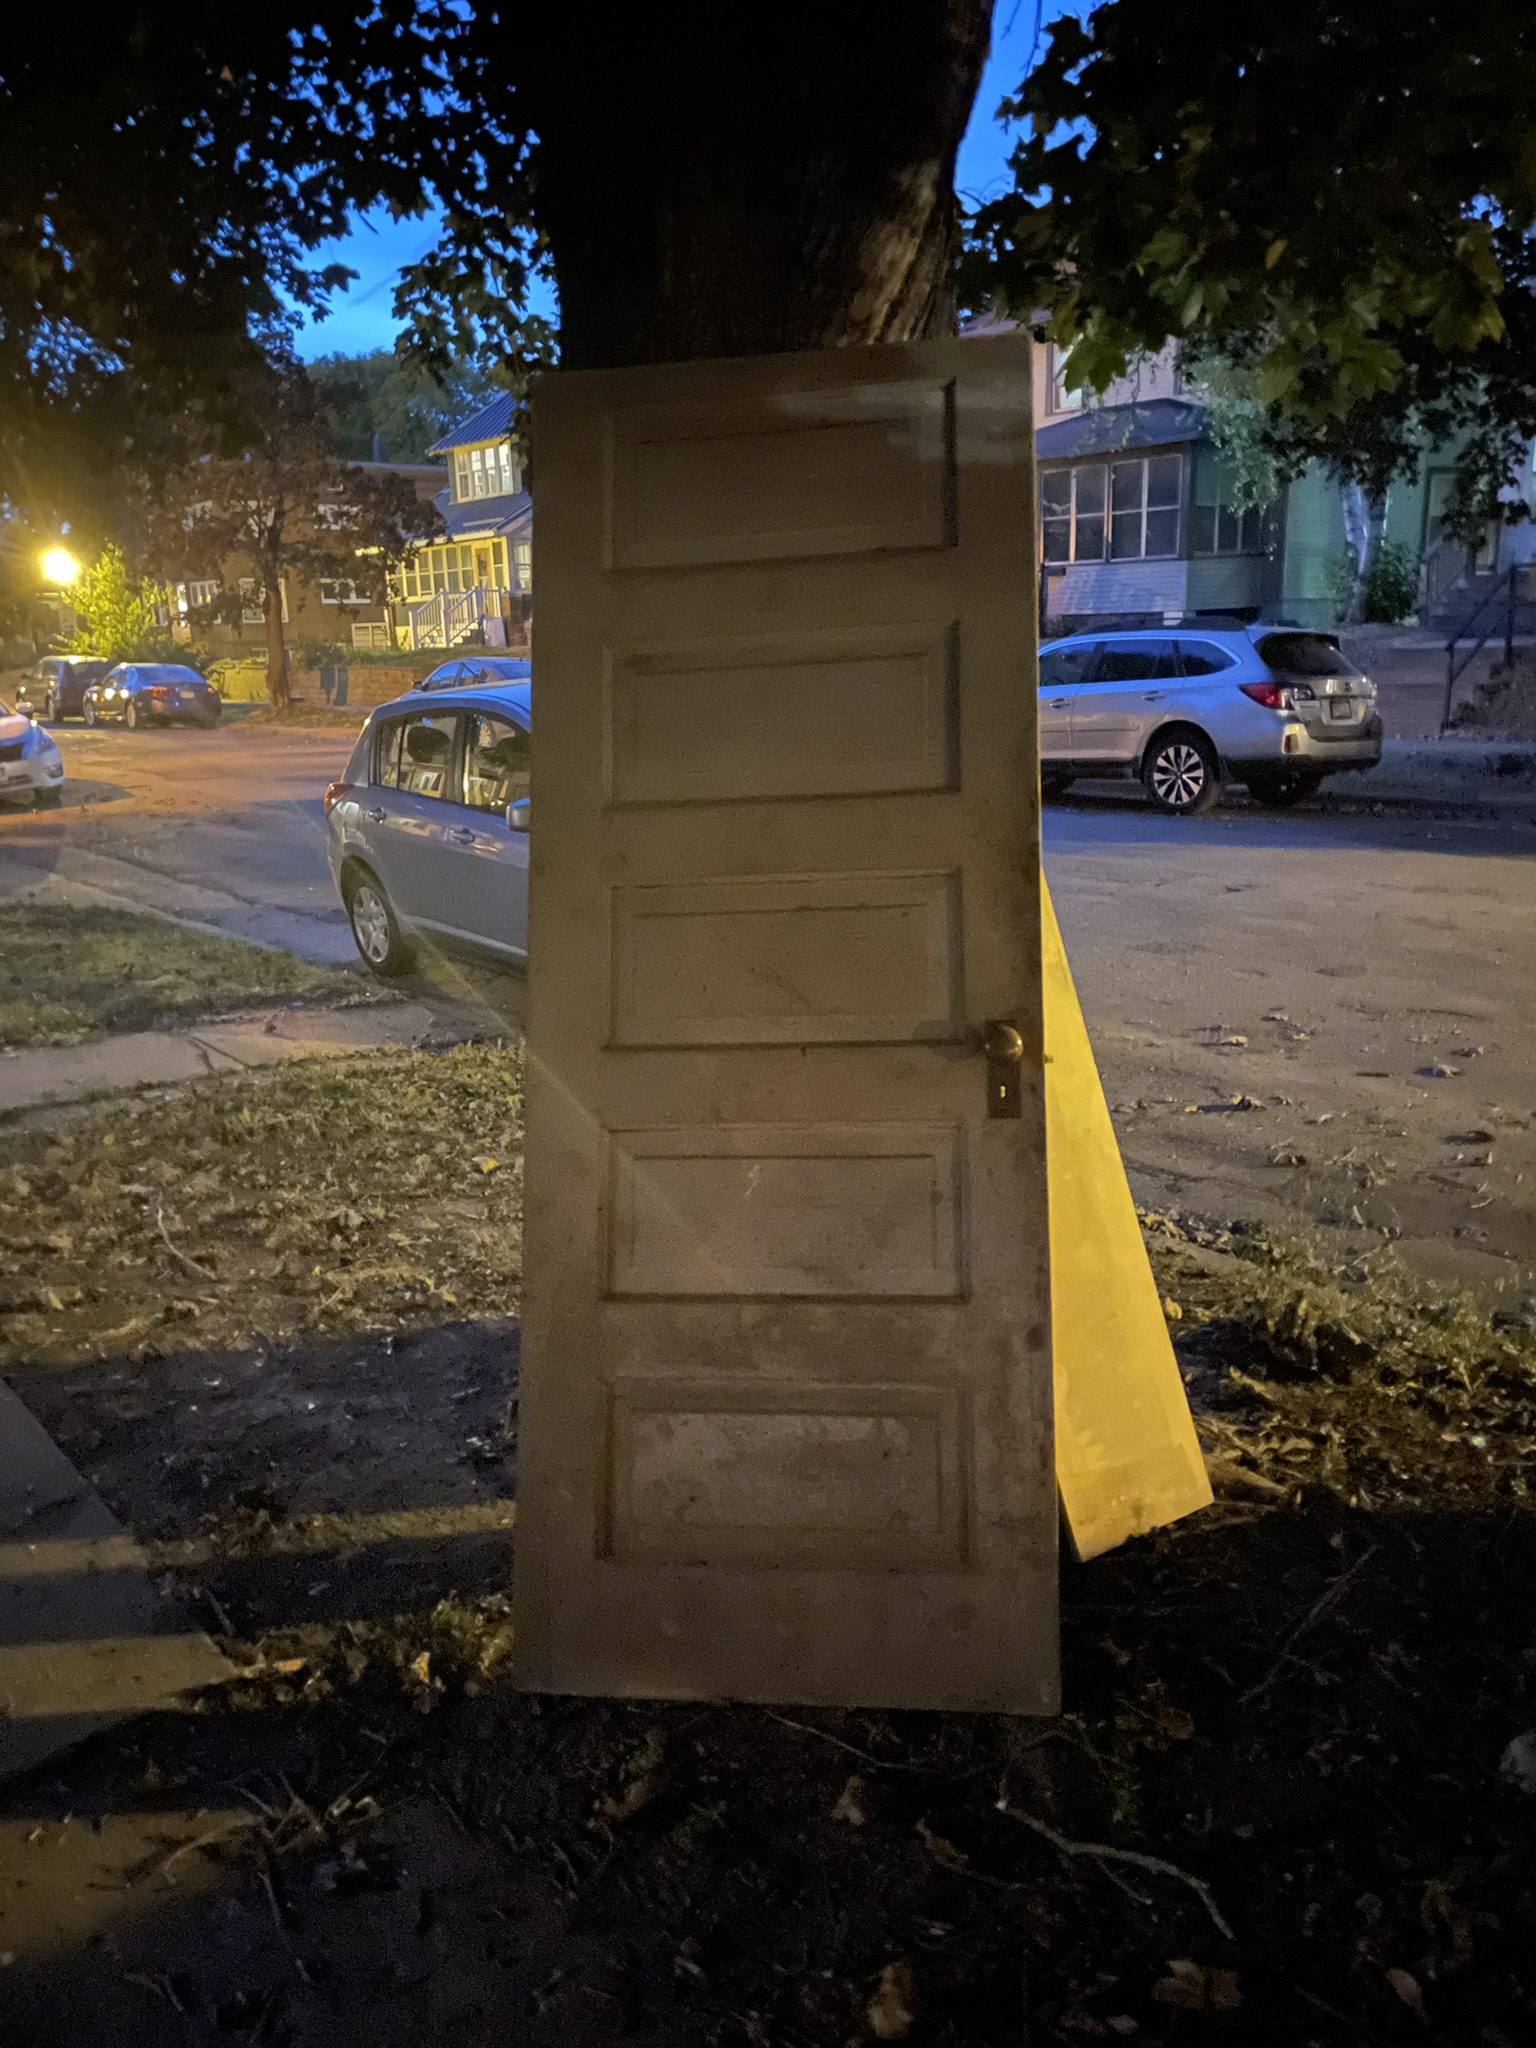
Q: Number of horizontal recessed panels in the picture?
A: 5